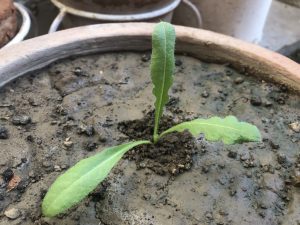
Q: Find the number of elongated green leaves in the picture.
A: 3